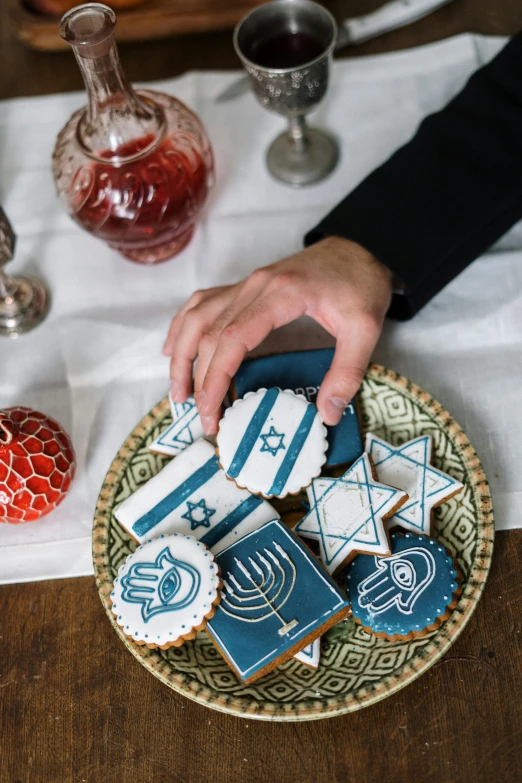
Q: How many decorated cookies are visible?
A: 10